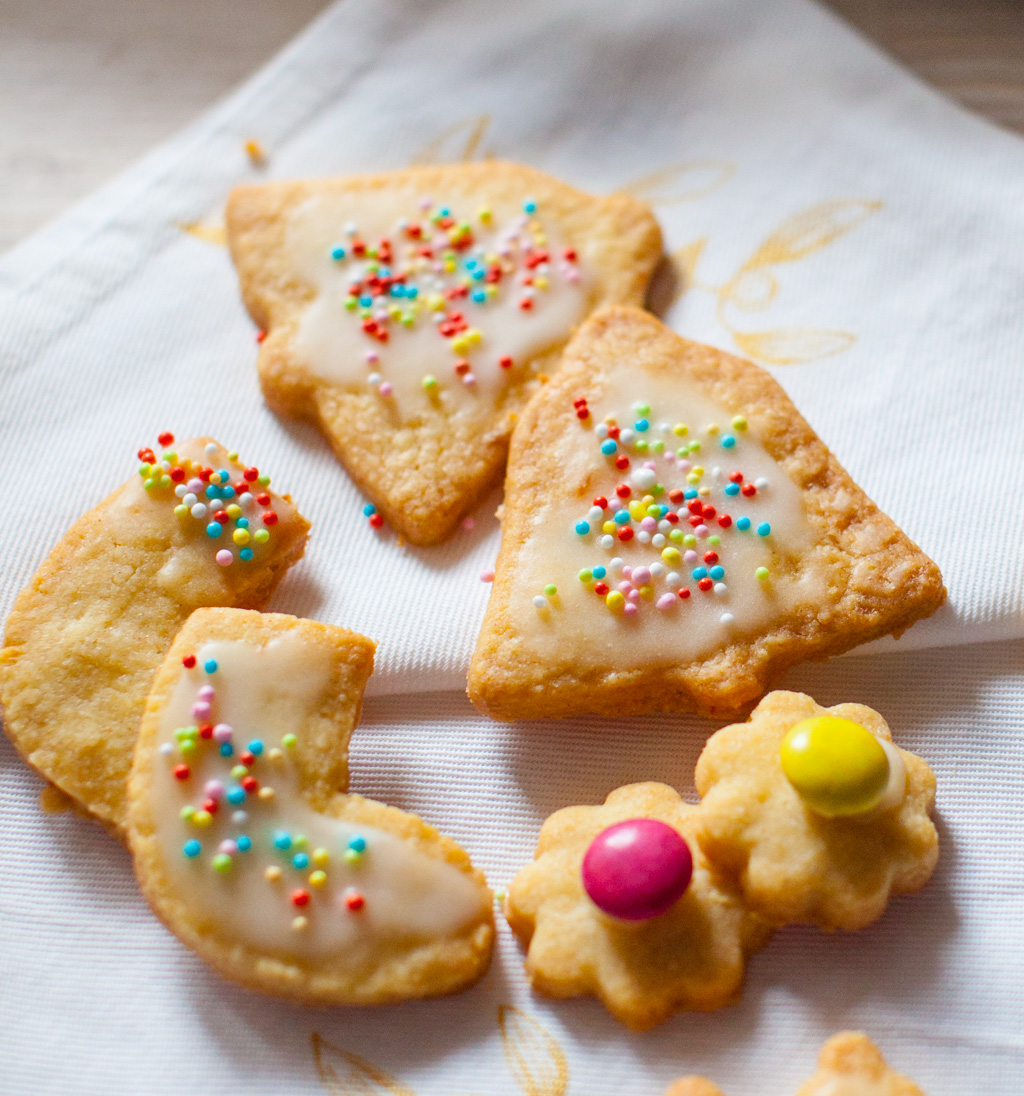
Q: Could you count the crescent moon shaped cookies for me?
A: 1